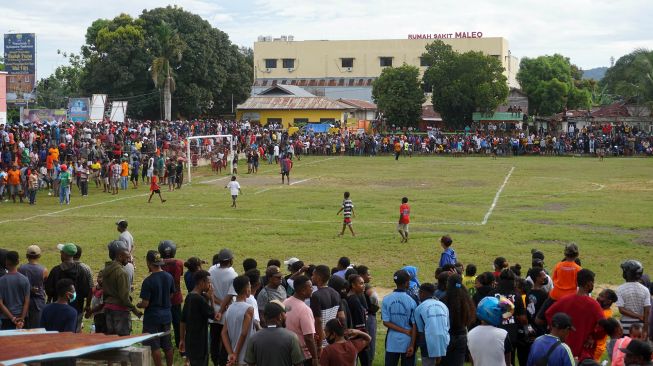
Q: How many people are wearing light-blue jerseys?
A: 2